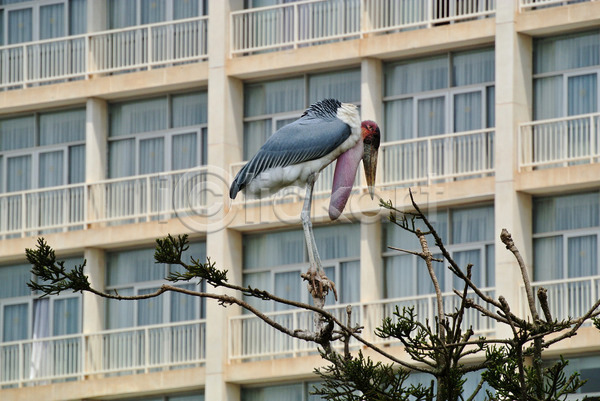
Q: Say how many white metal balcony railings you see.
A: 9